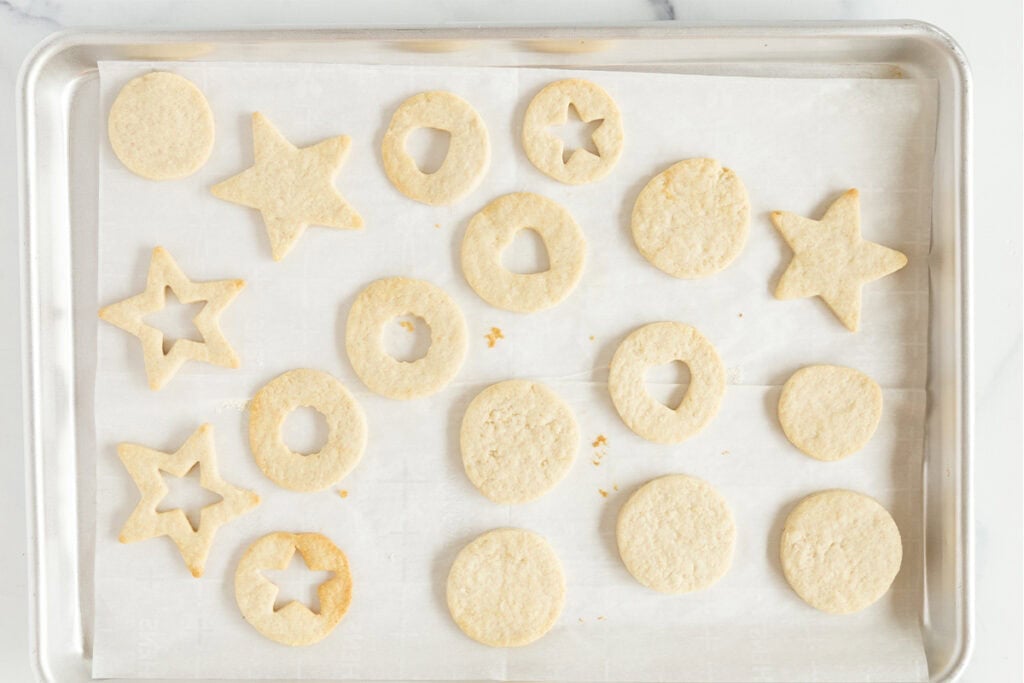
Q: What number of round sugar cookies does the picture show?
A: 14